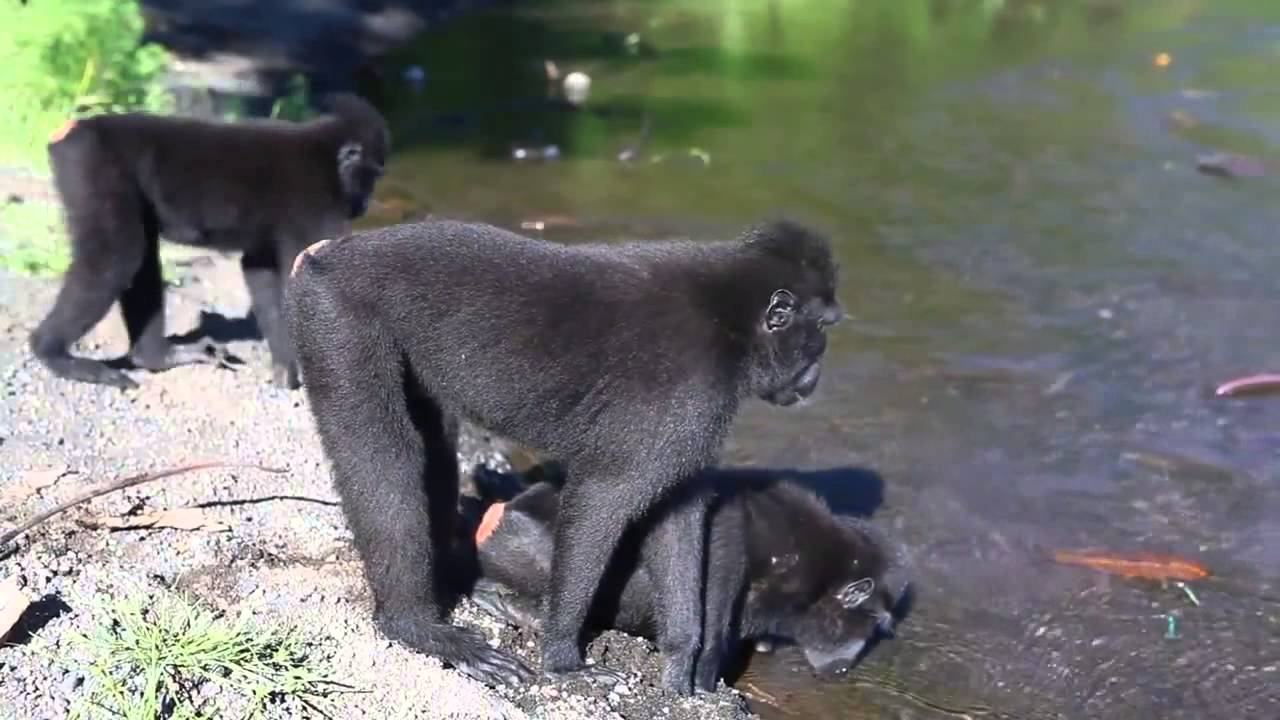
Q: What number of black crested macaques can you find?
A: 3